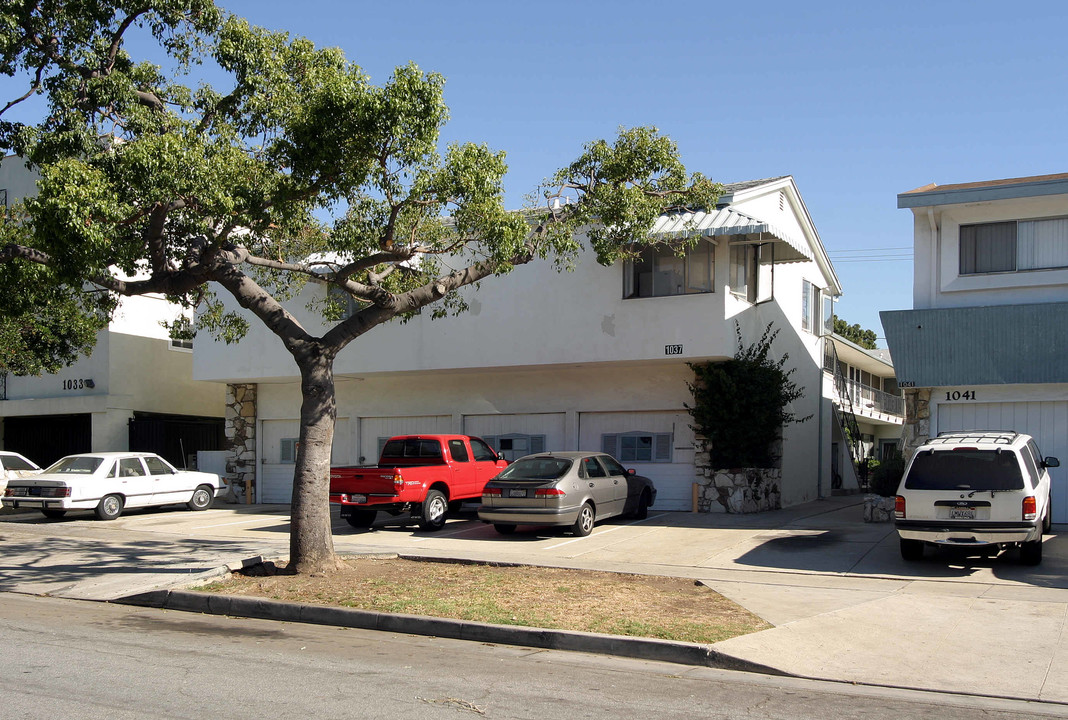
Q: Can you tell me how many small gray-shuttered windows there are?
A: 4